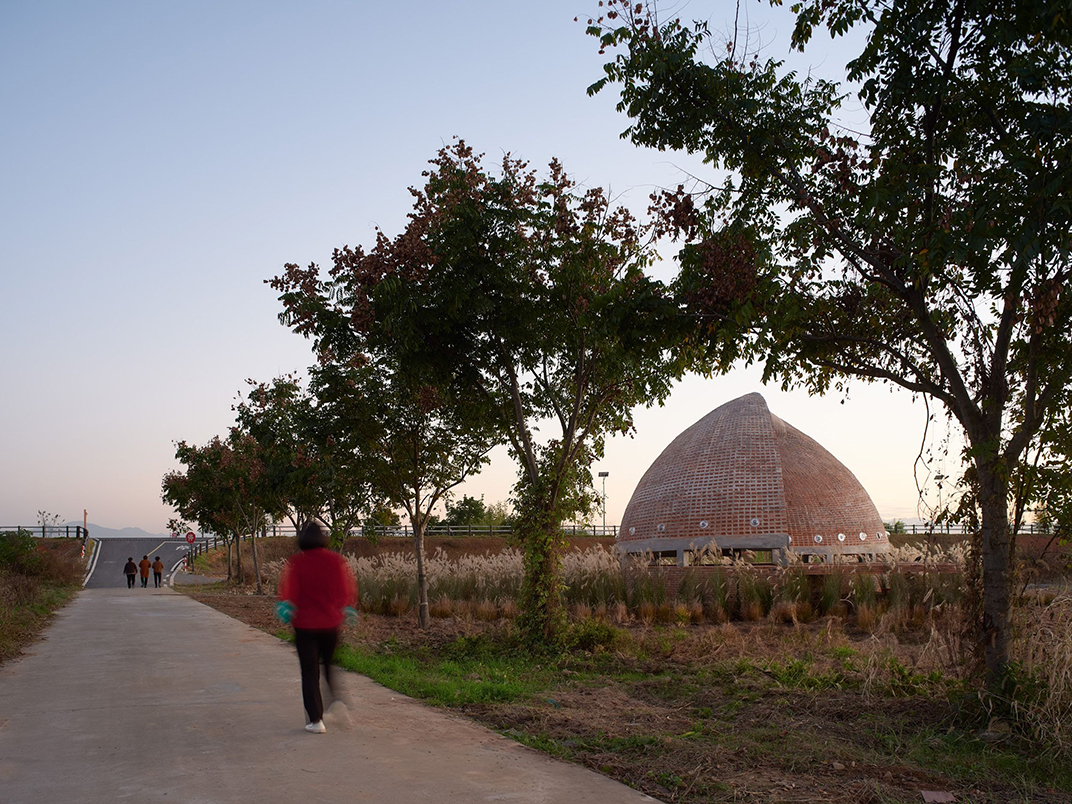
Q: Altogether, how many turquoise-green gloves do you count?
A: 2